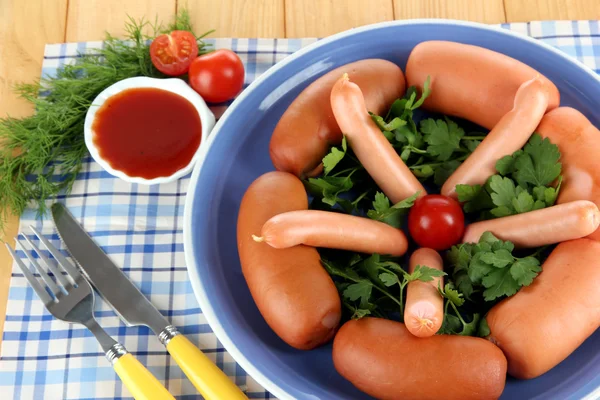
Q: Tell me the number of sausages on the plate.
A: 11